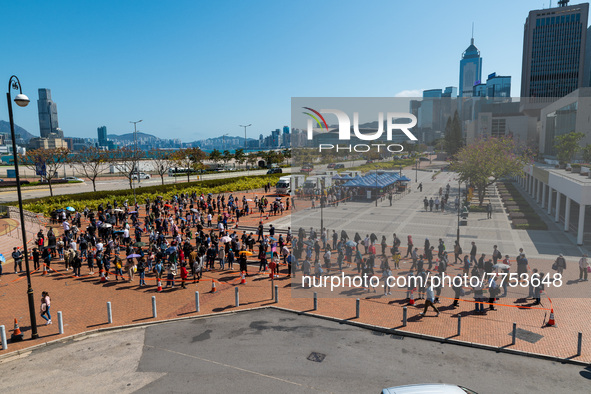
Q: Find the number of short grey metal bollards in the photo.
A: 13